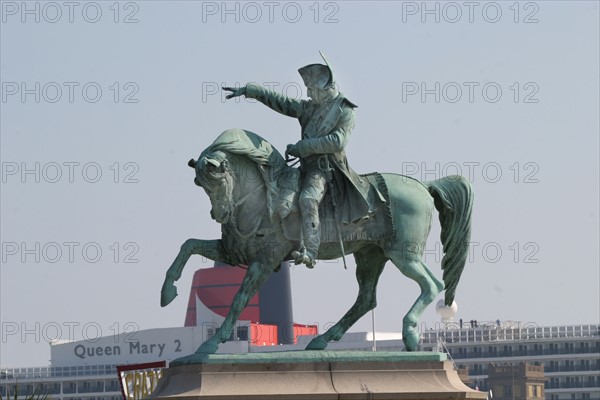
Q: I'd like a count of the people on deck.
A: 4